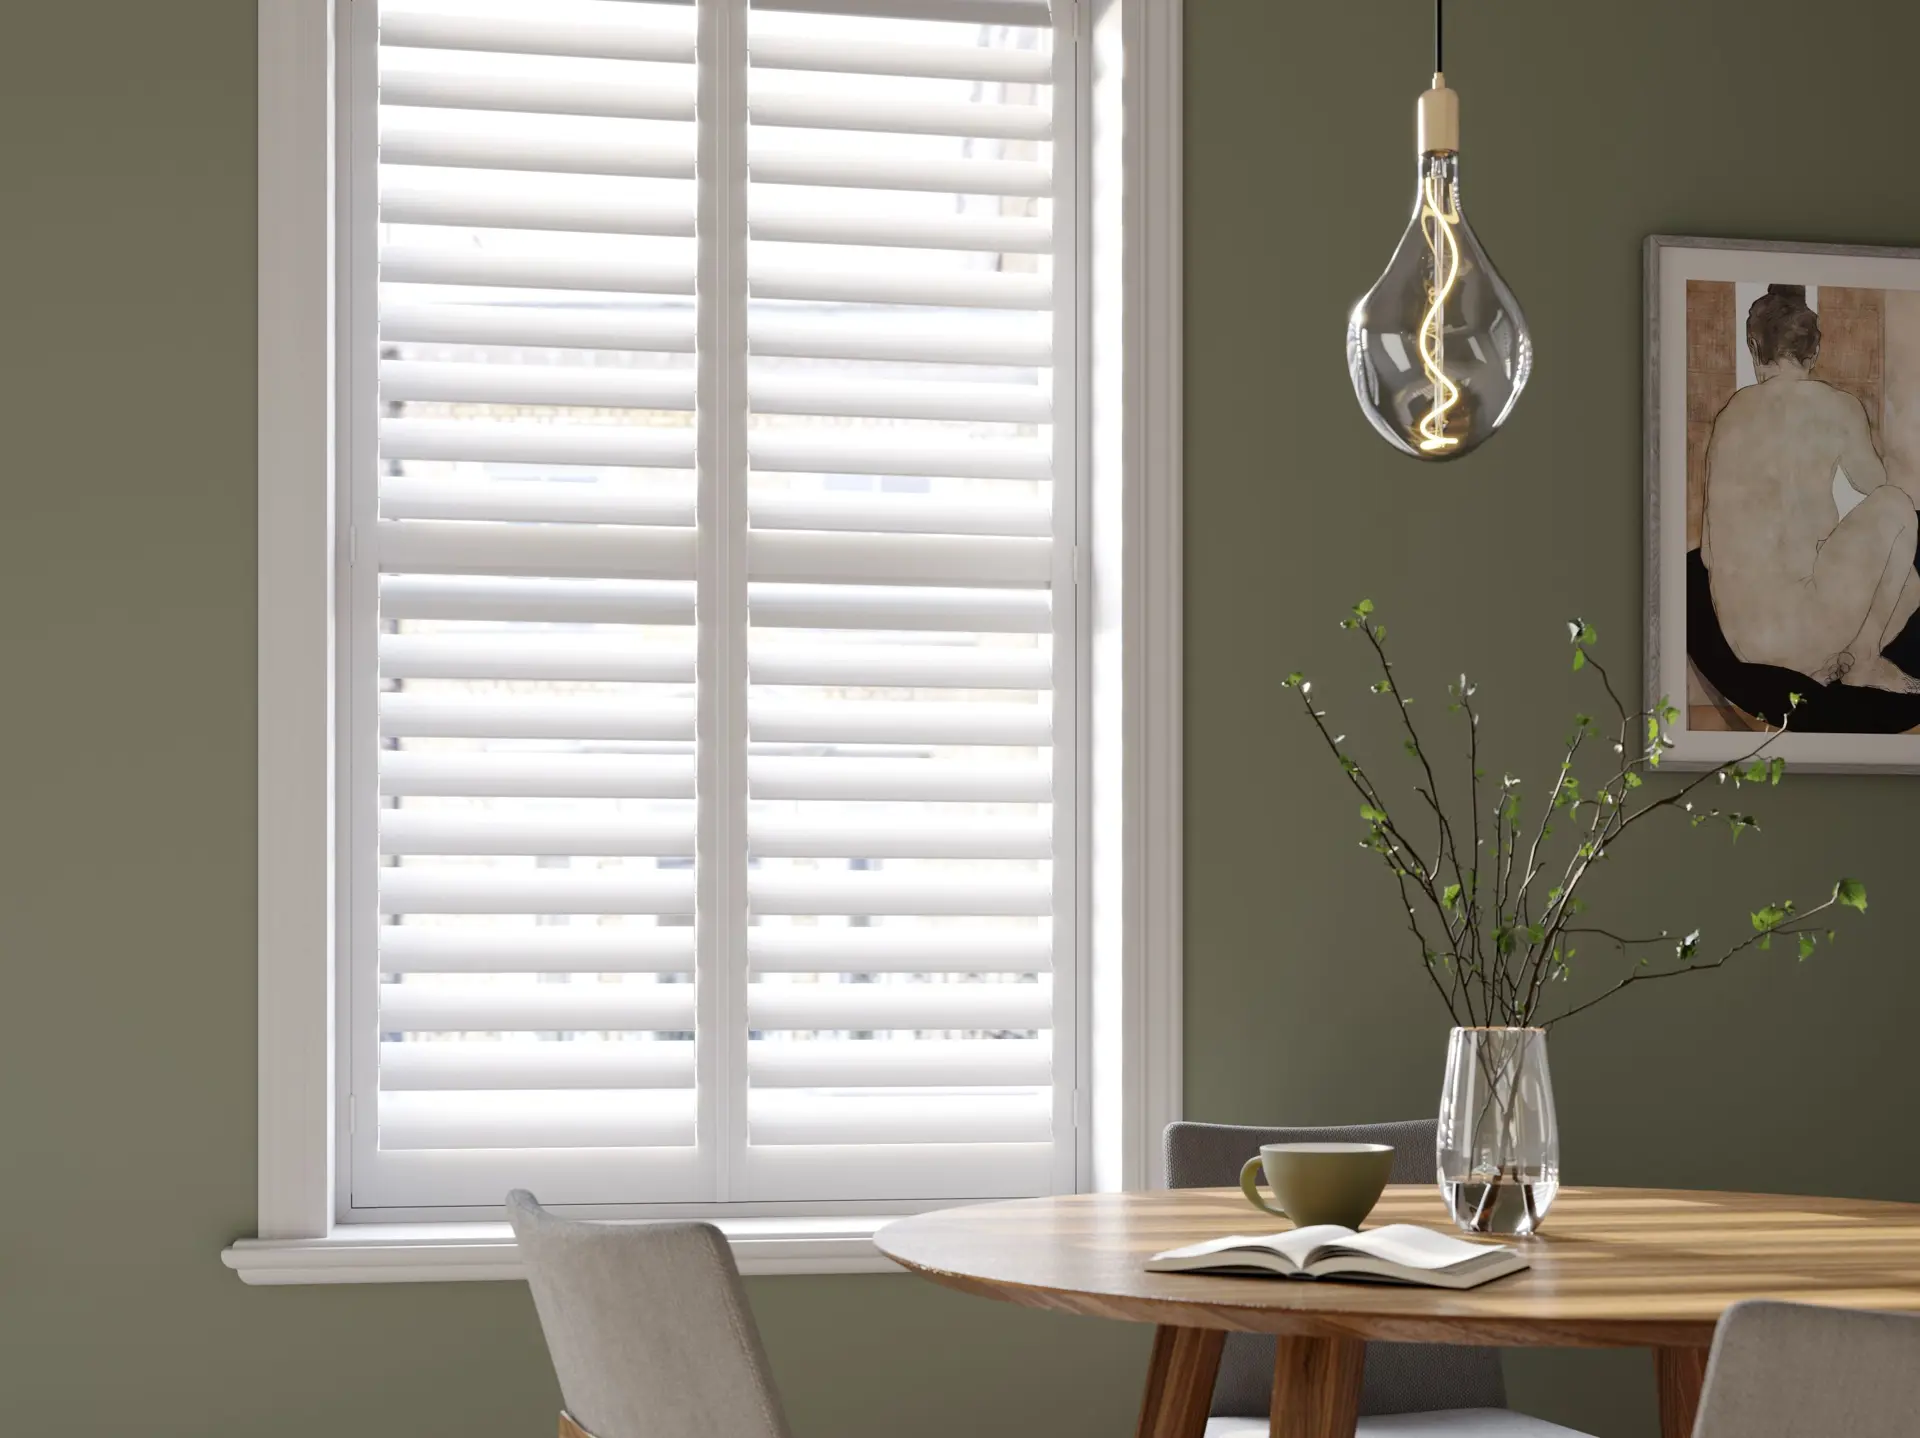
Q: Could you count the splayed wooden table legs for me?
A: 3